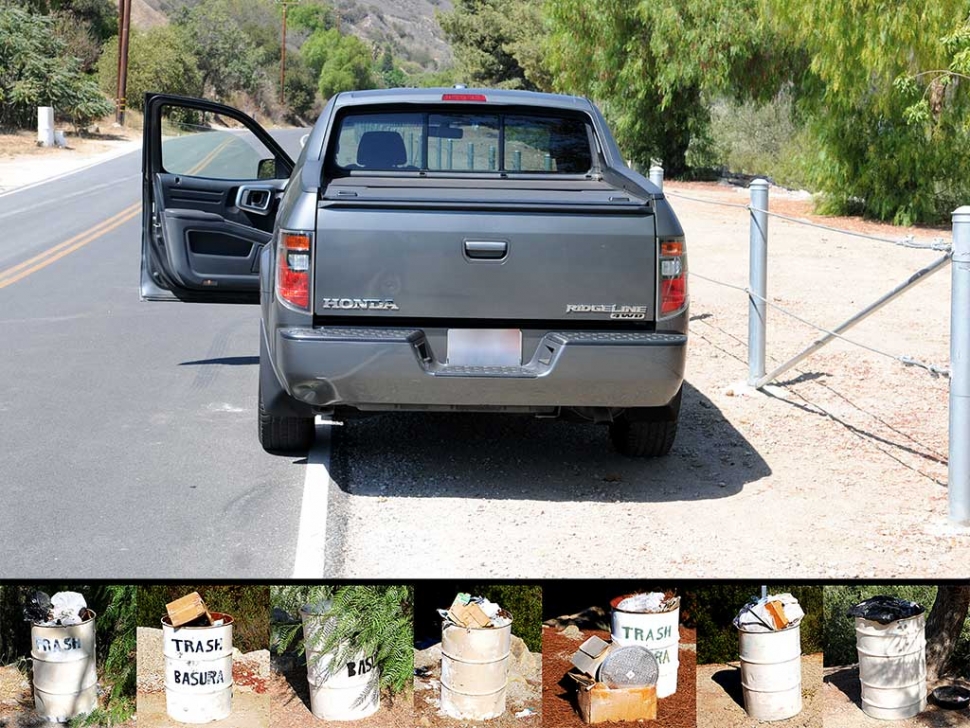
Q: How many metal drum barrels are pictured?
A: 7